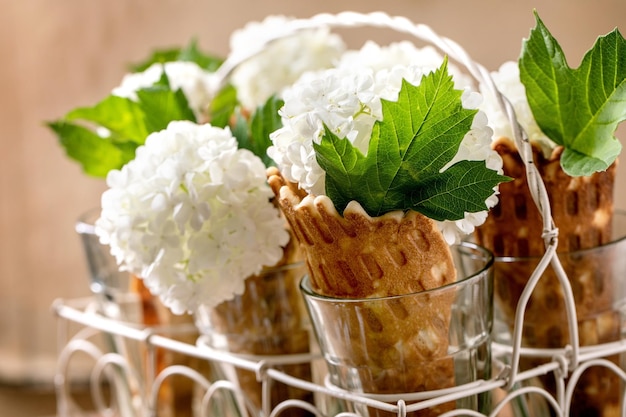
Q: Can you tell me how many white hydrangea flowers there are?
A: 6